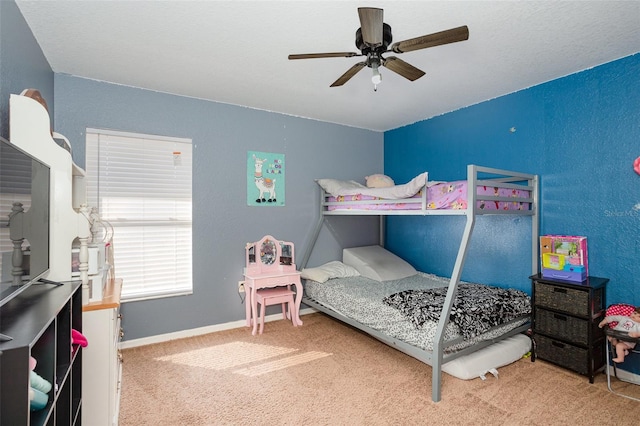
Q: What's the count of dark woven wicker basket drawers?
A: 3